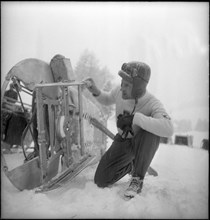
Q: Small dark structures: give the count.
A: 3